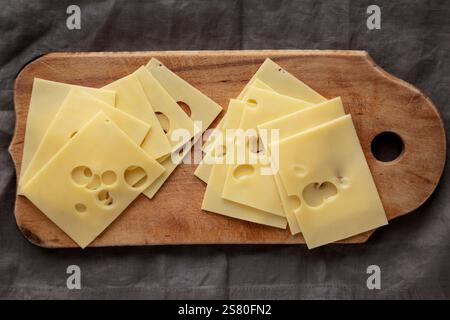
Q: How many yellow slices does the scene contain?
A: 12